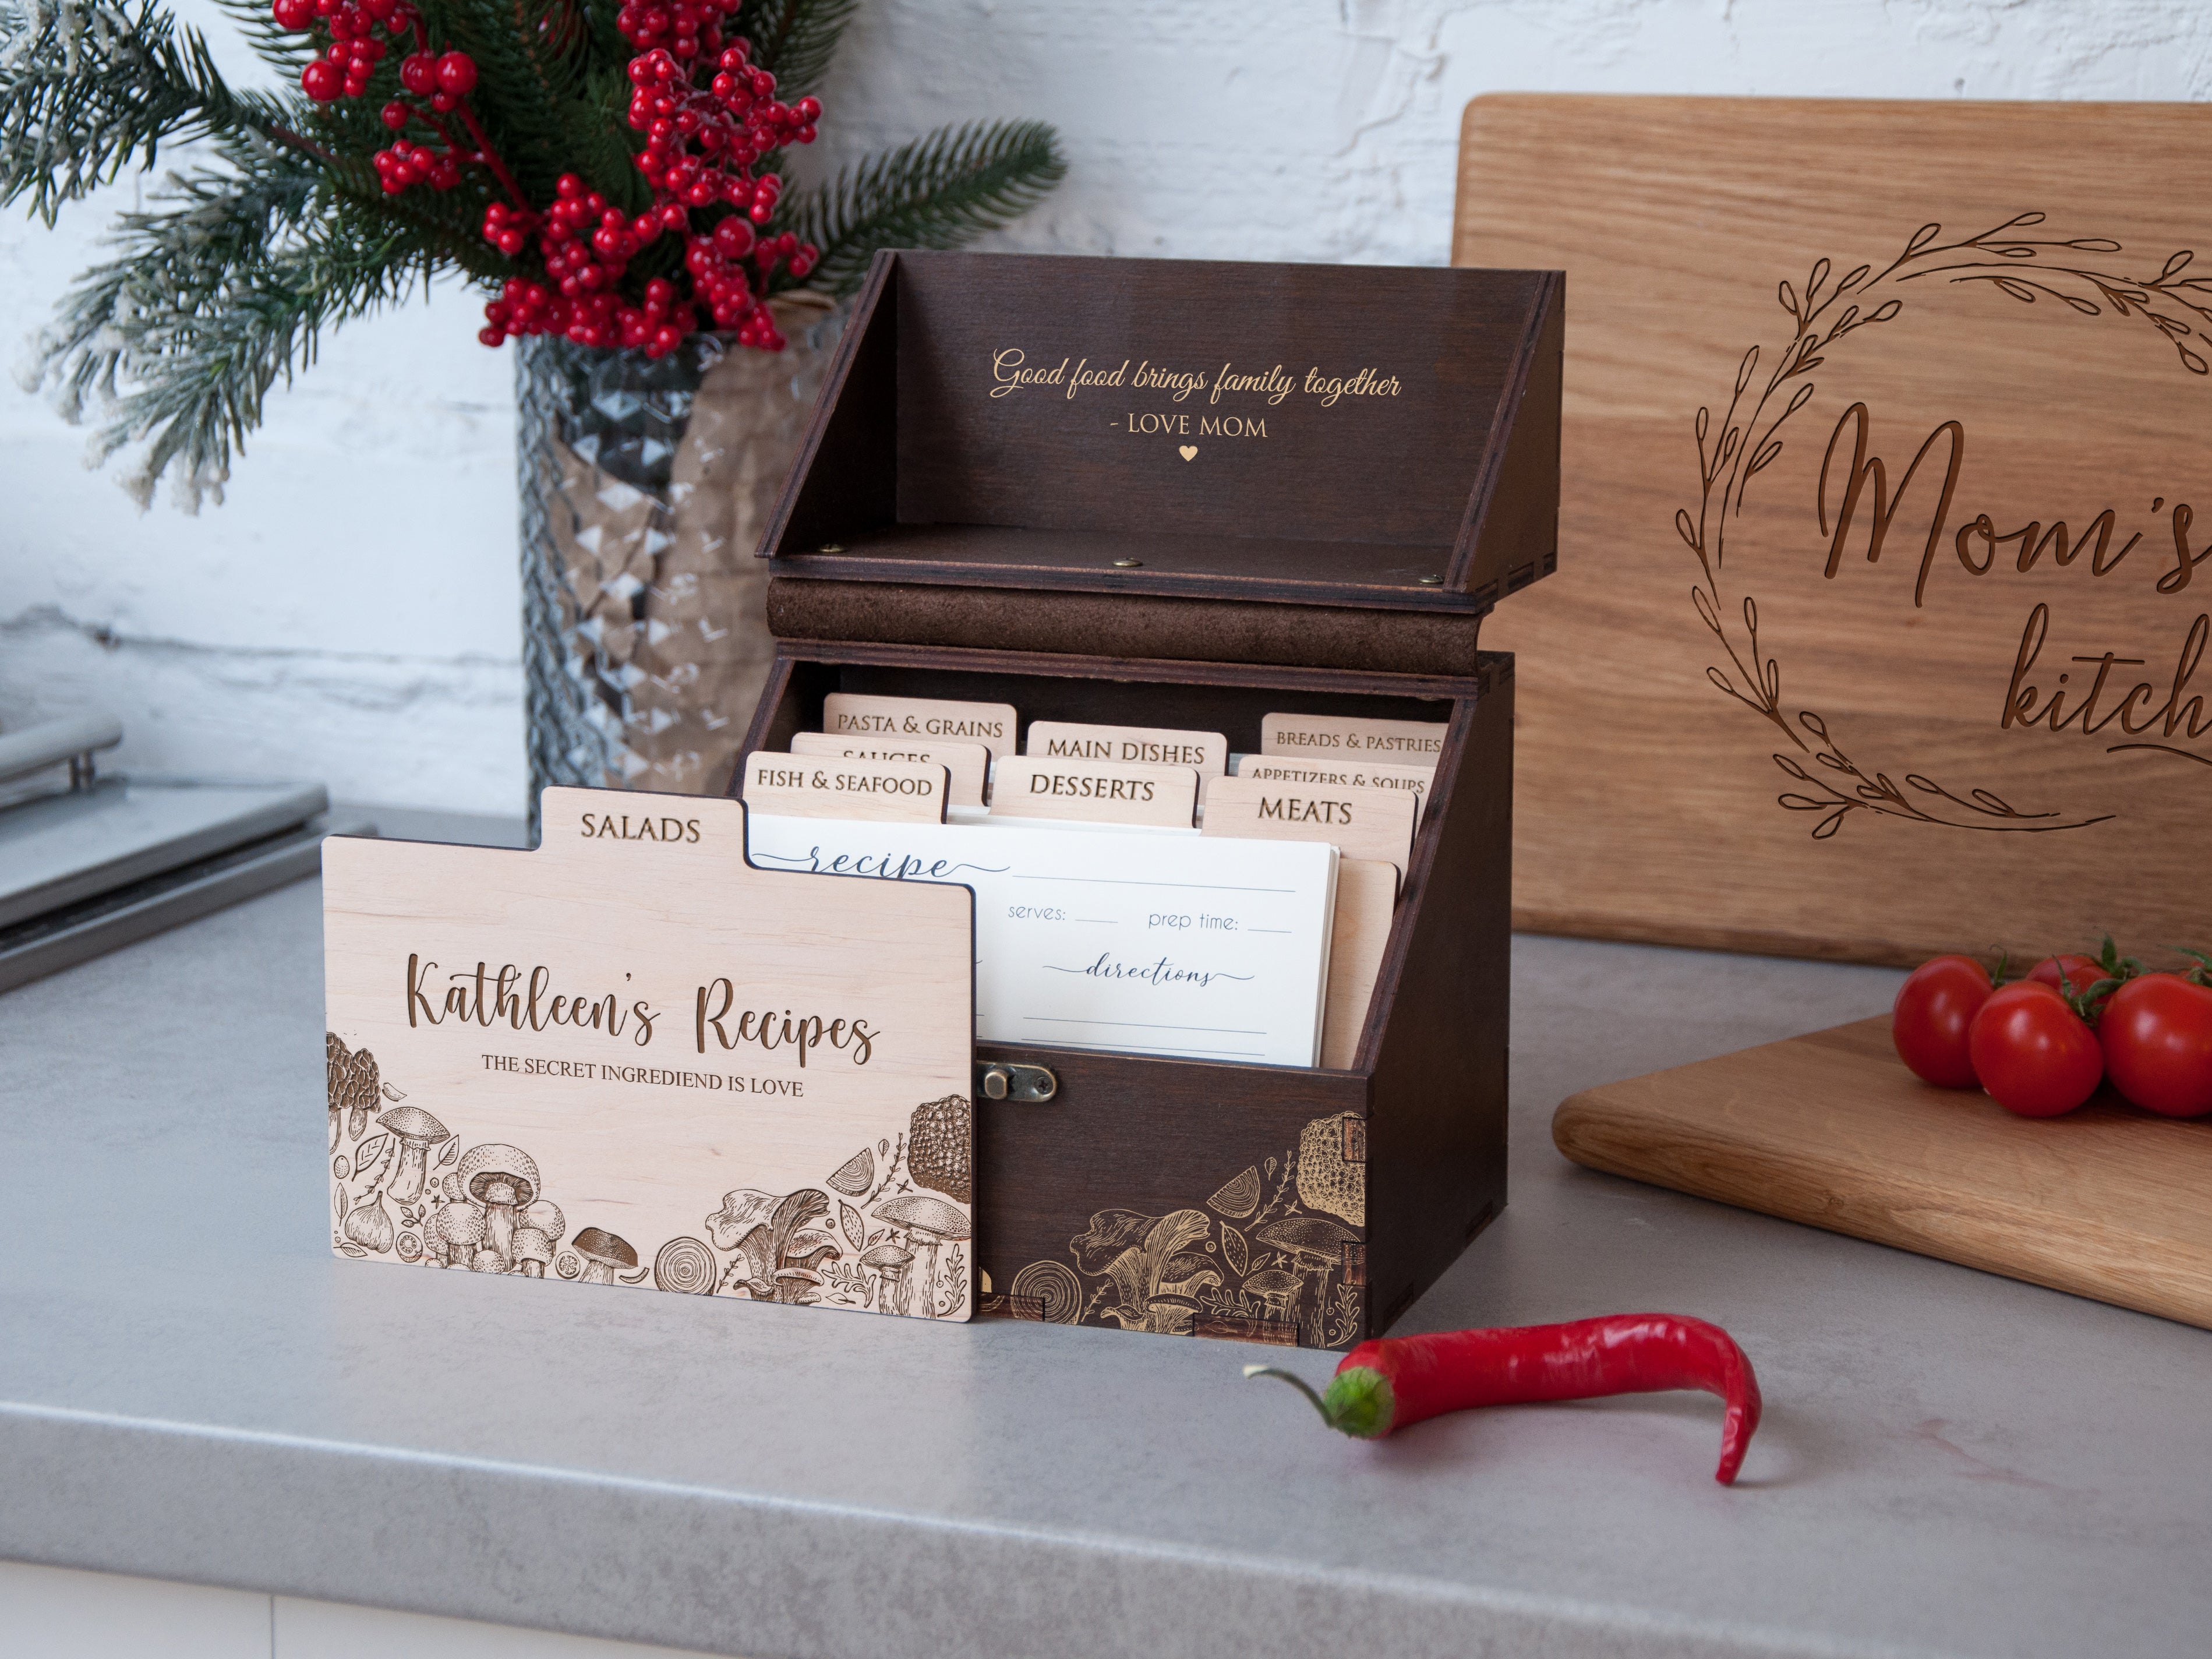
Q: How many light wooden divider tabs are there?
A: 9